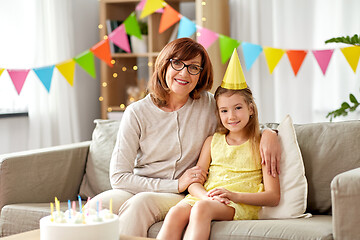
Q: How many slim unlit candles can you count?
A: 11